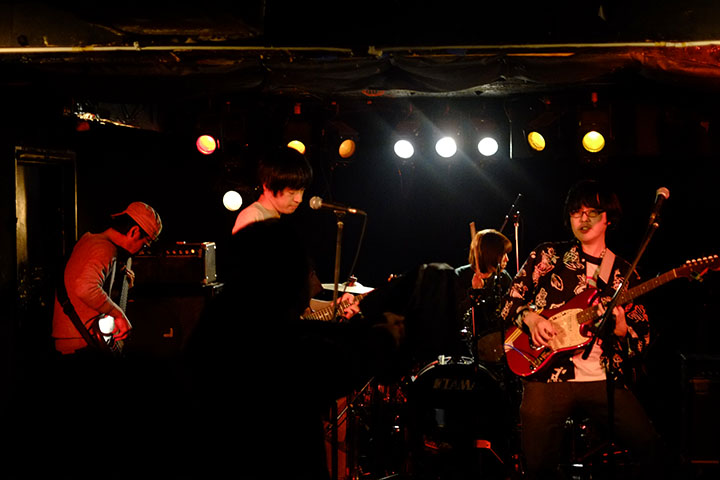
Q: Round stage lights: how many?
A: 9